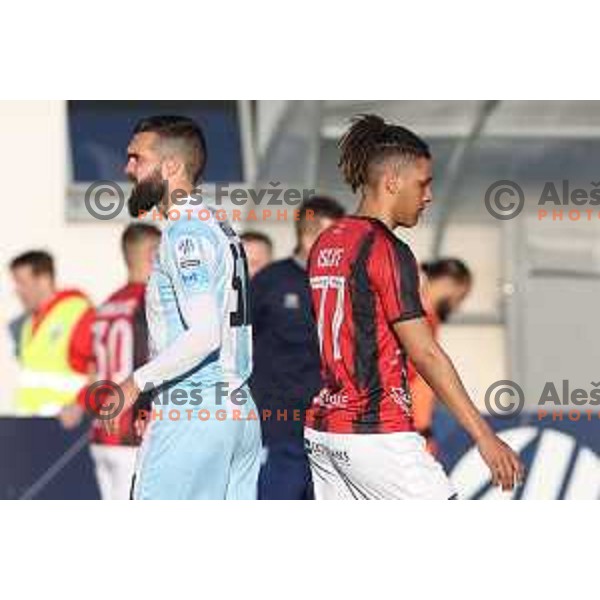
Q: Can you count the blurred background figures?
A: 5